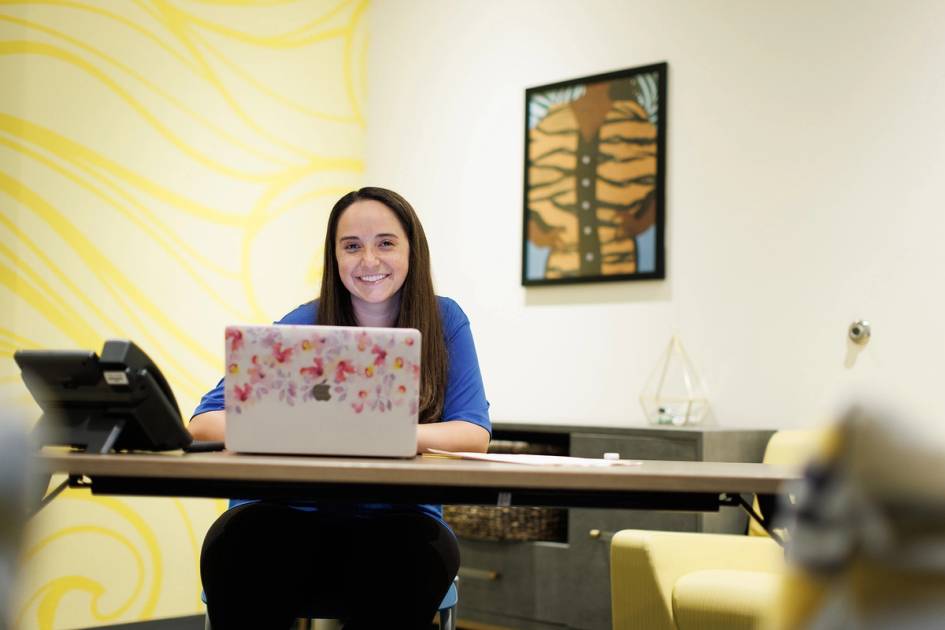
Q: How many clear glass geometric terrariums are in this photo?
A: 1